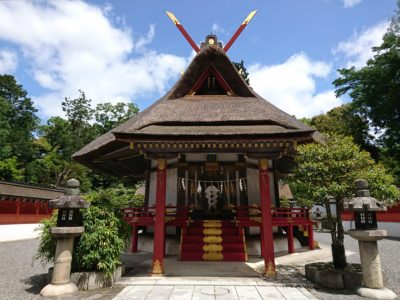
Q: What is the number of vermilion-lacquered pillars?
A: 2